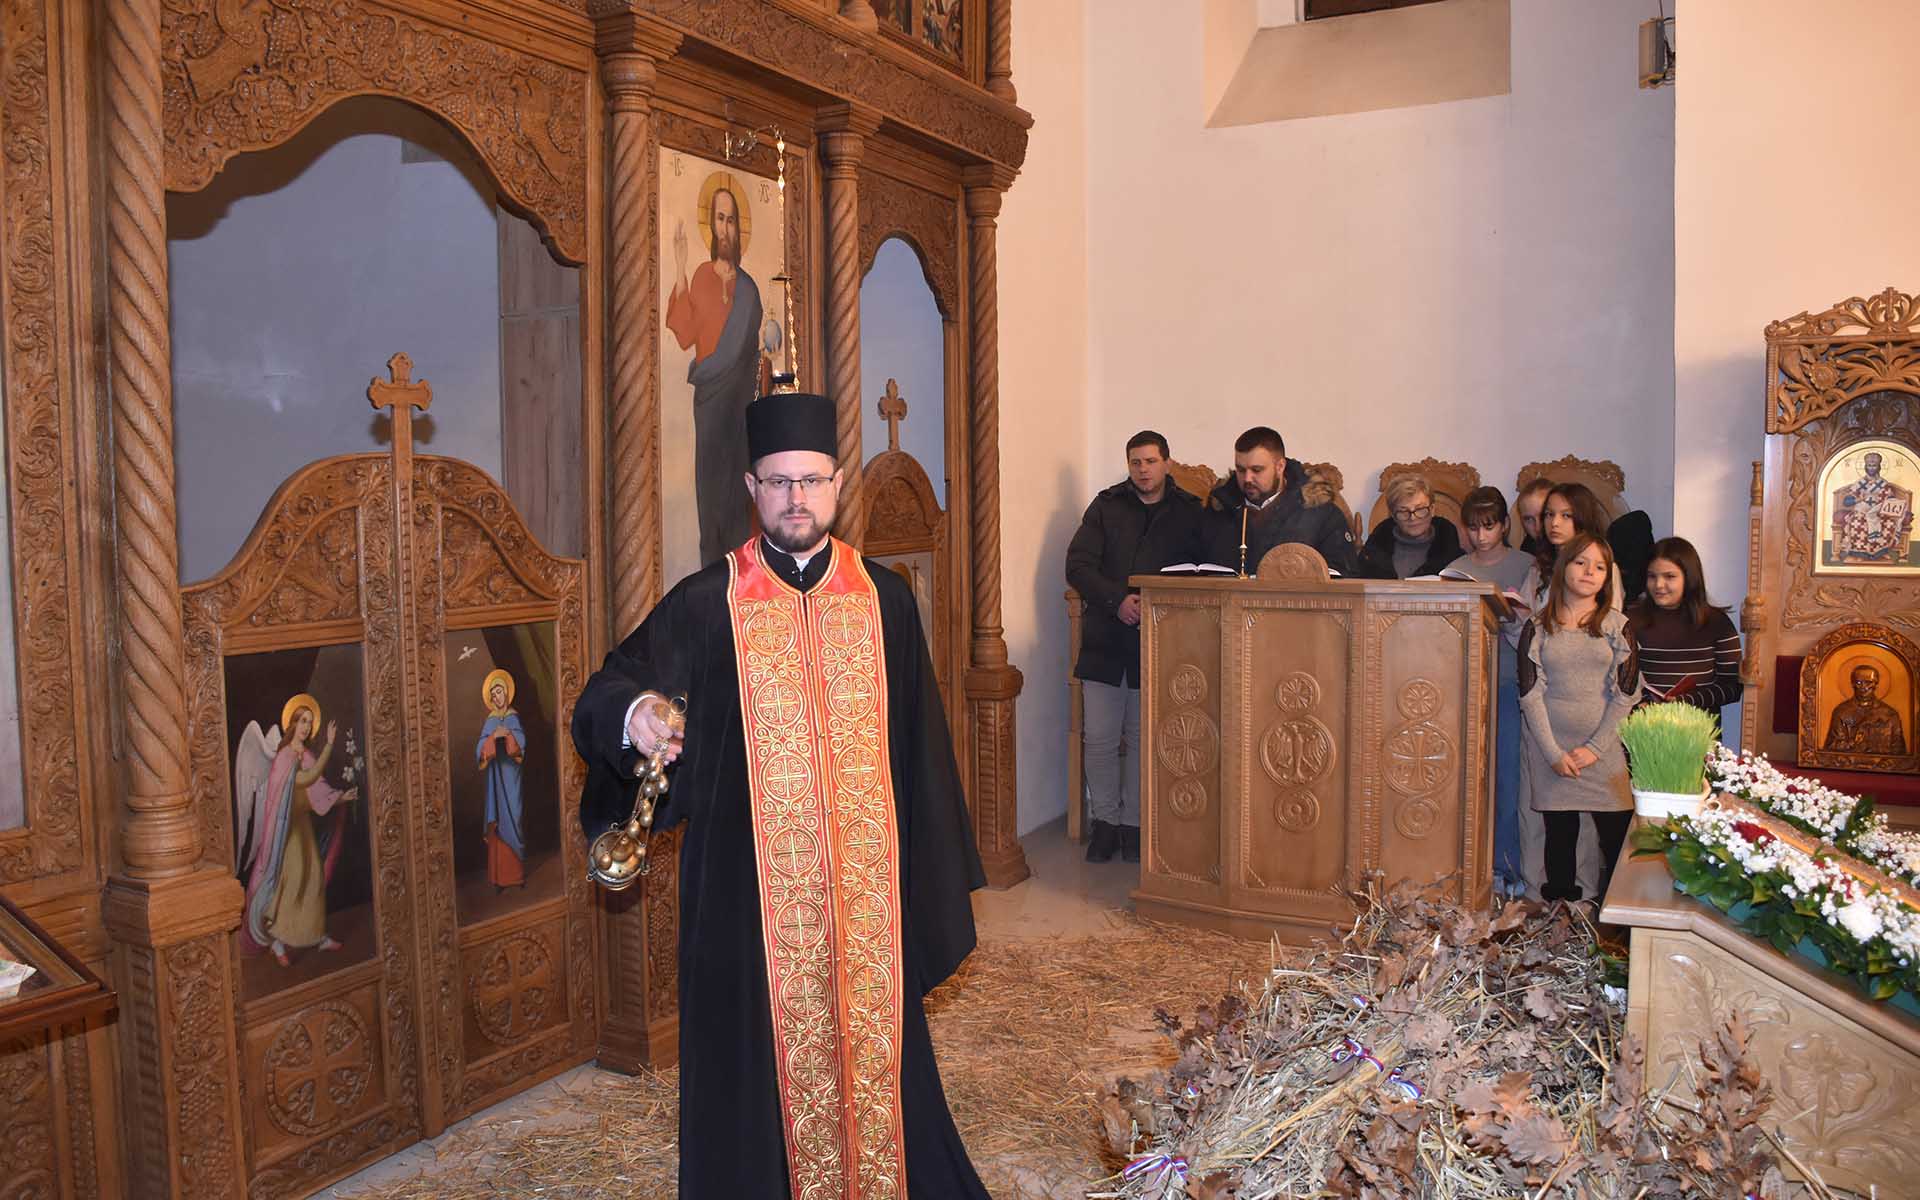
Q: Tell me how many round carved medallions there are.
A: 11